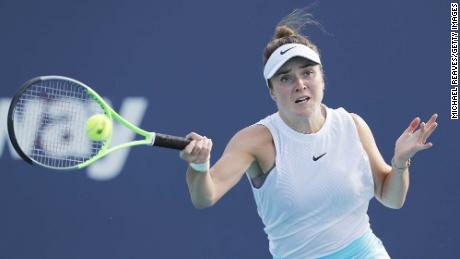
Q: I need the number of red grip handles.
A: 0